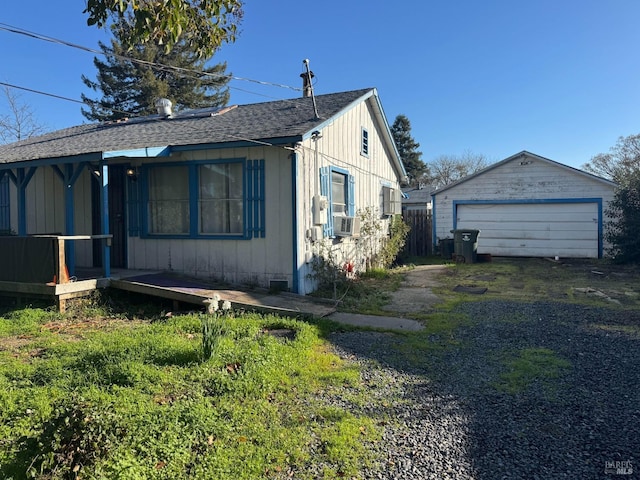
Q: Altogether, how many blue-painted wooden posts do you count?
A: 3